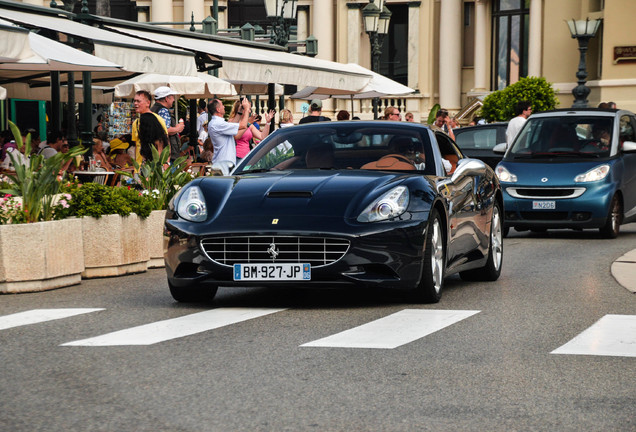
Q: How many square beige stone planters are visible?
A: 3